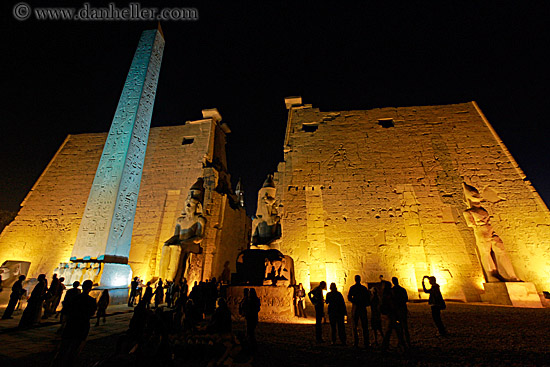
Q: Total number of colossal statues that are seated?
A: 2